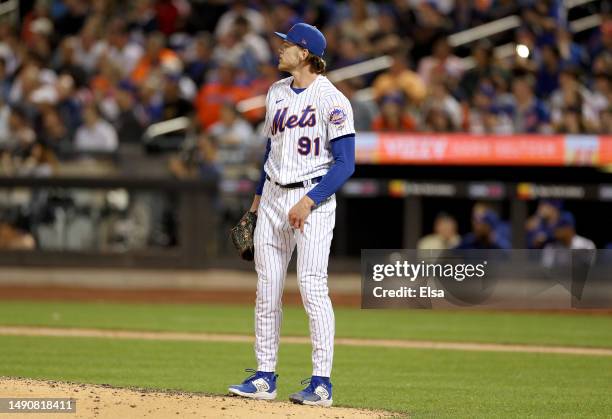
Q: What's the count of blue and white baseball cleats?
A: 2